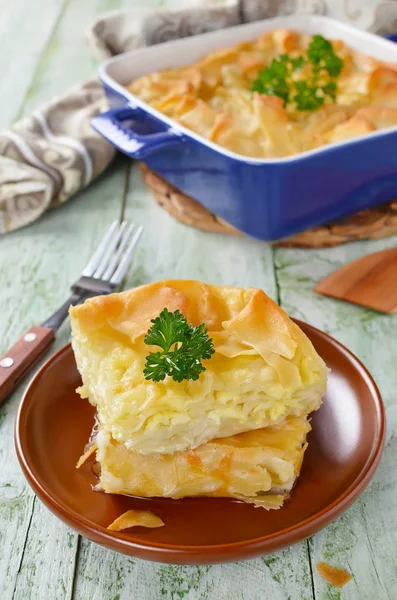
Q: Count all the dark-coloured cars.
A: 0